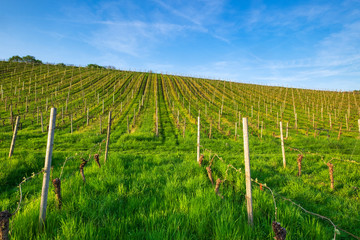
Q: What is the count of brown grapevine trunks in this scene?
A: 10